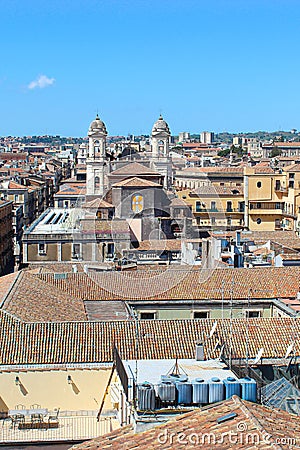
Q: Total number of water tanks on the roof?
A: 7